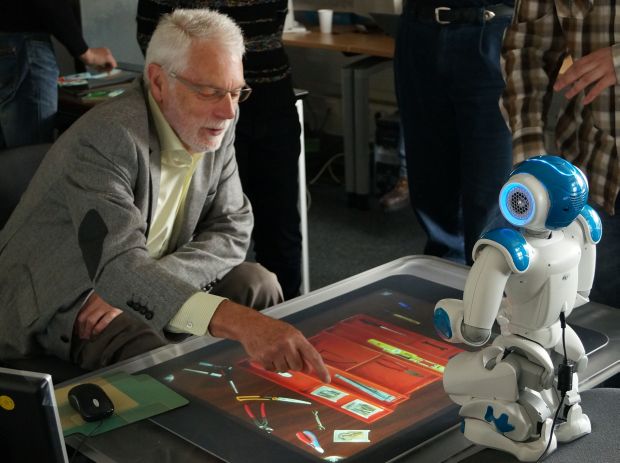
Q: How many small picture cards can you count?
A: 3